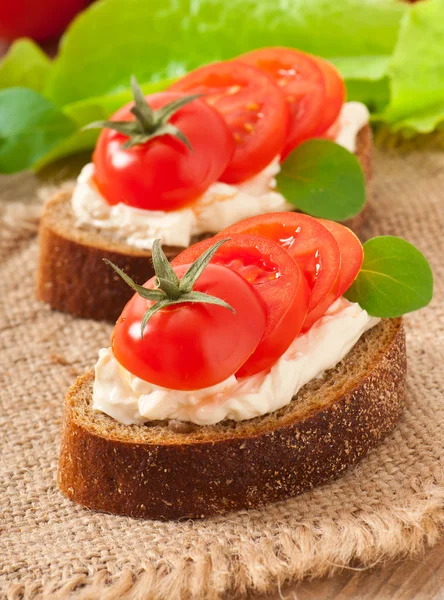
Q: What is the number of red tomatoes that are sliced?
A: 2